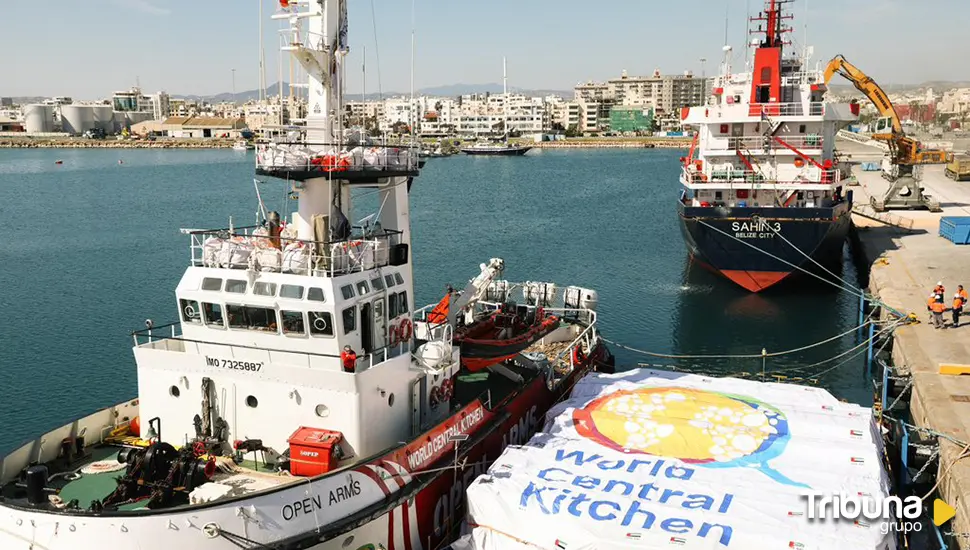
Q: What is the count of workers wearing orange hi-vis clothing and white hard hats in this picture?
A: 4